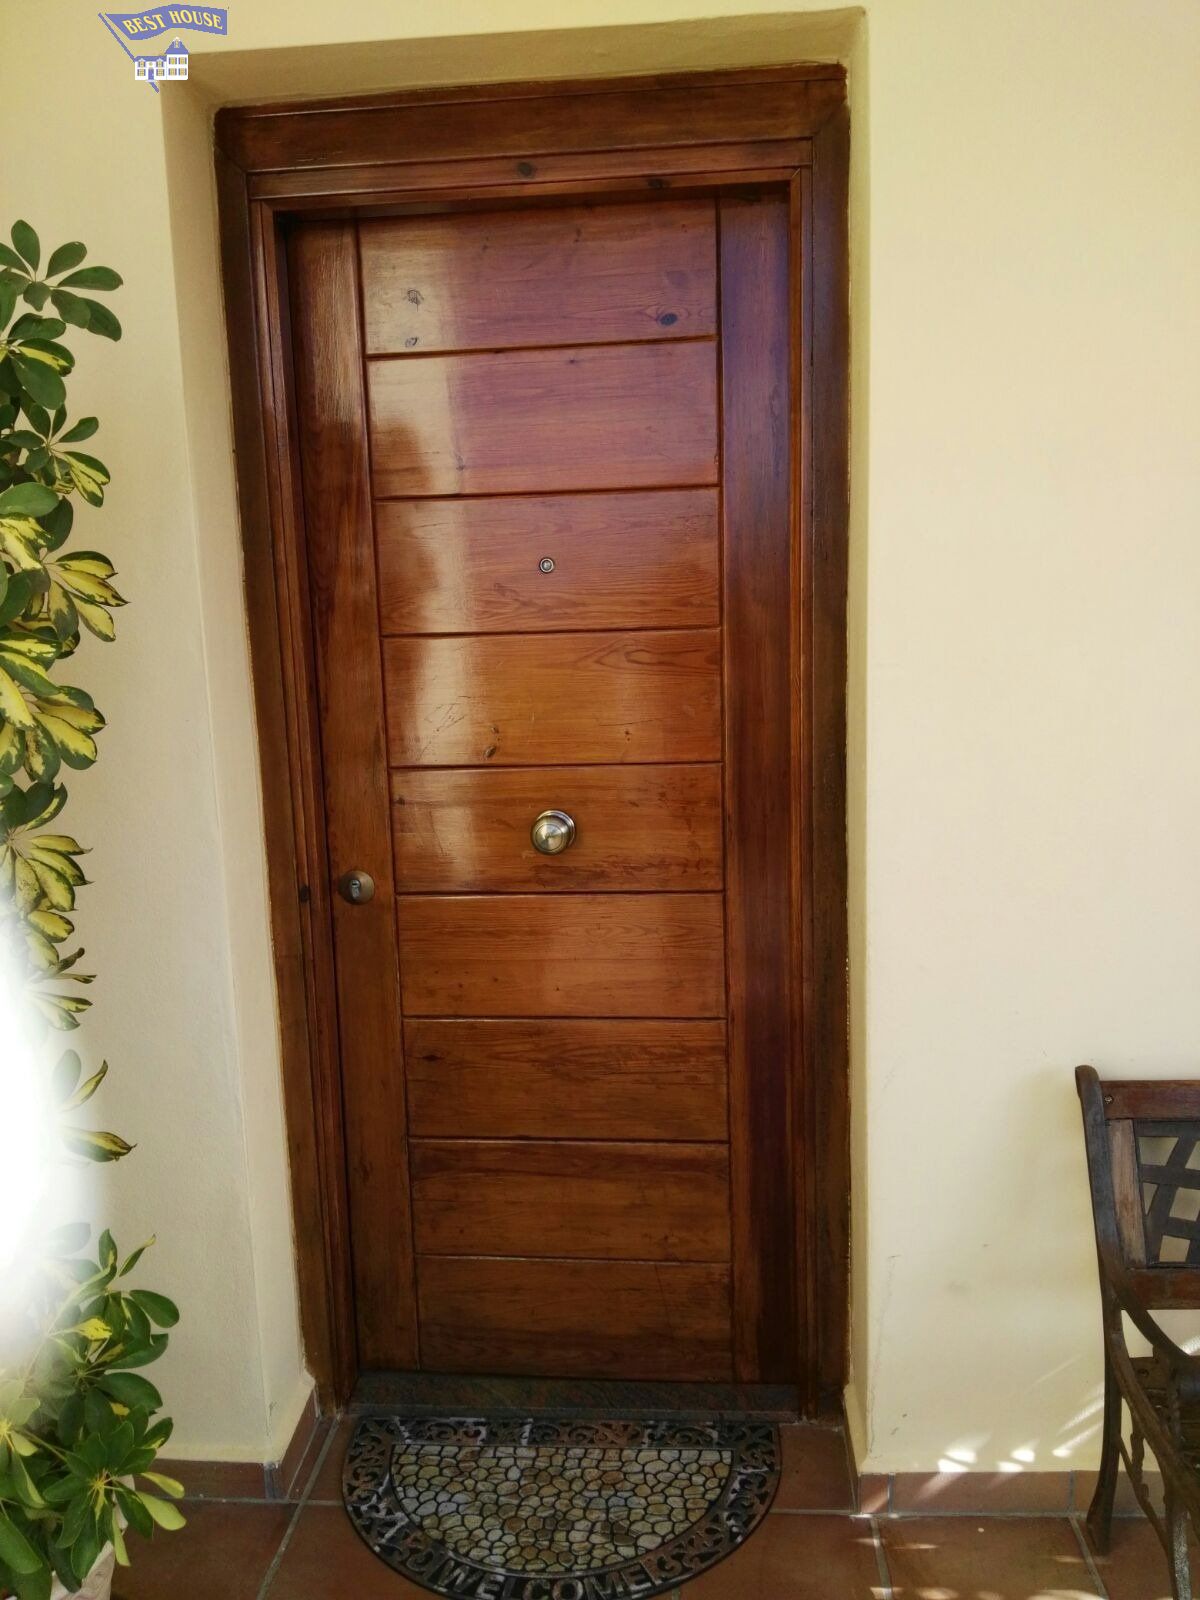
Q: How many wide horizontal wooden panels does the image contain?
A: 9